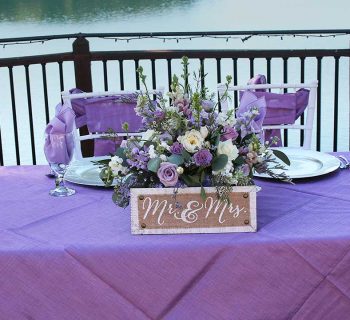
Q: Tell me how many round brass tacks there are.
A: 4